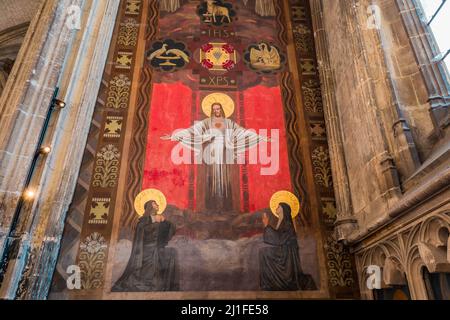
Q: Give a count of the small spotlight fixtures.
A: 3